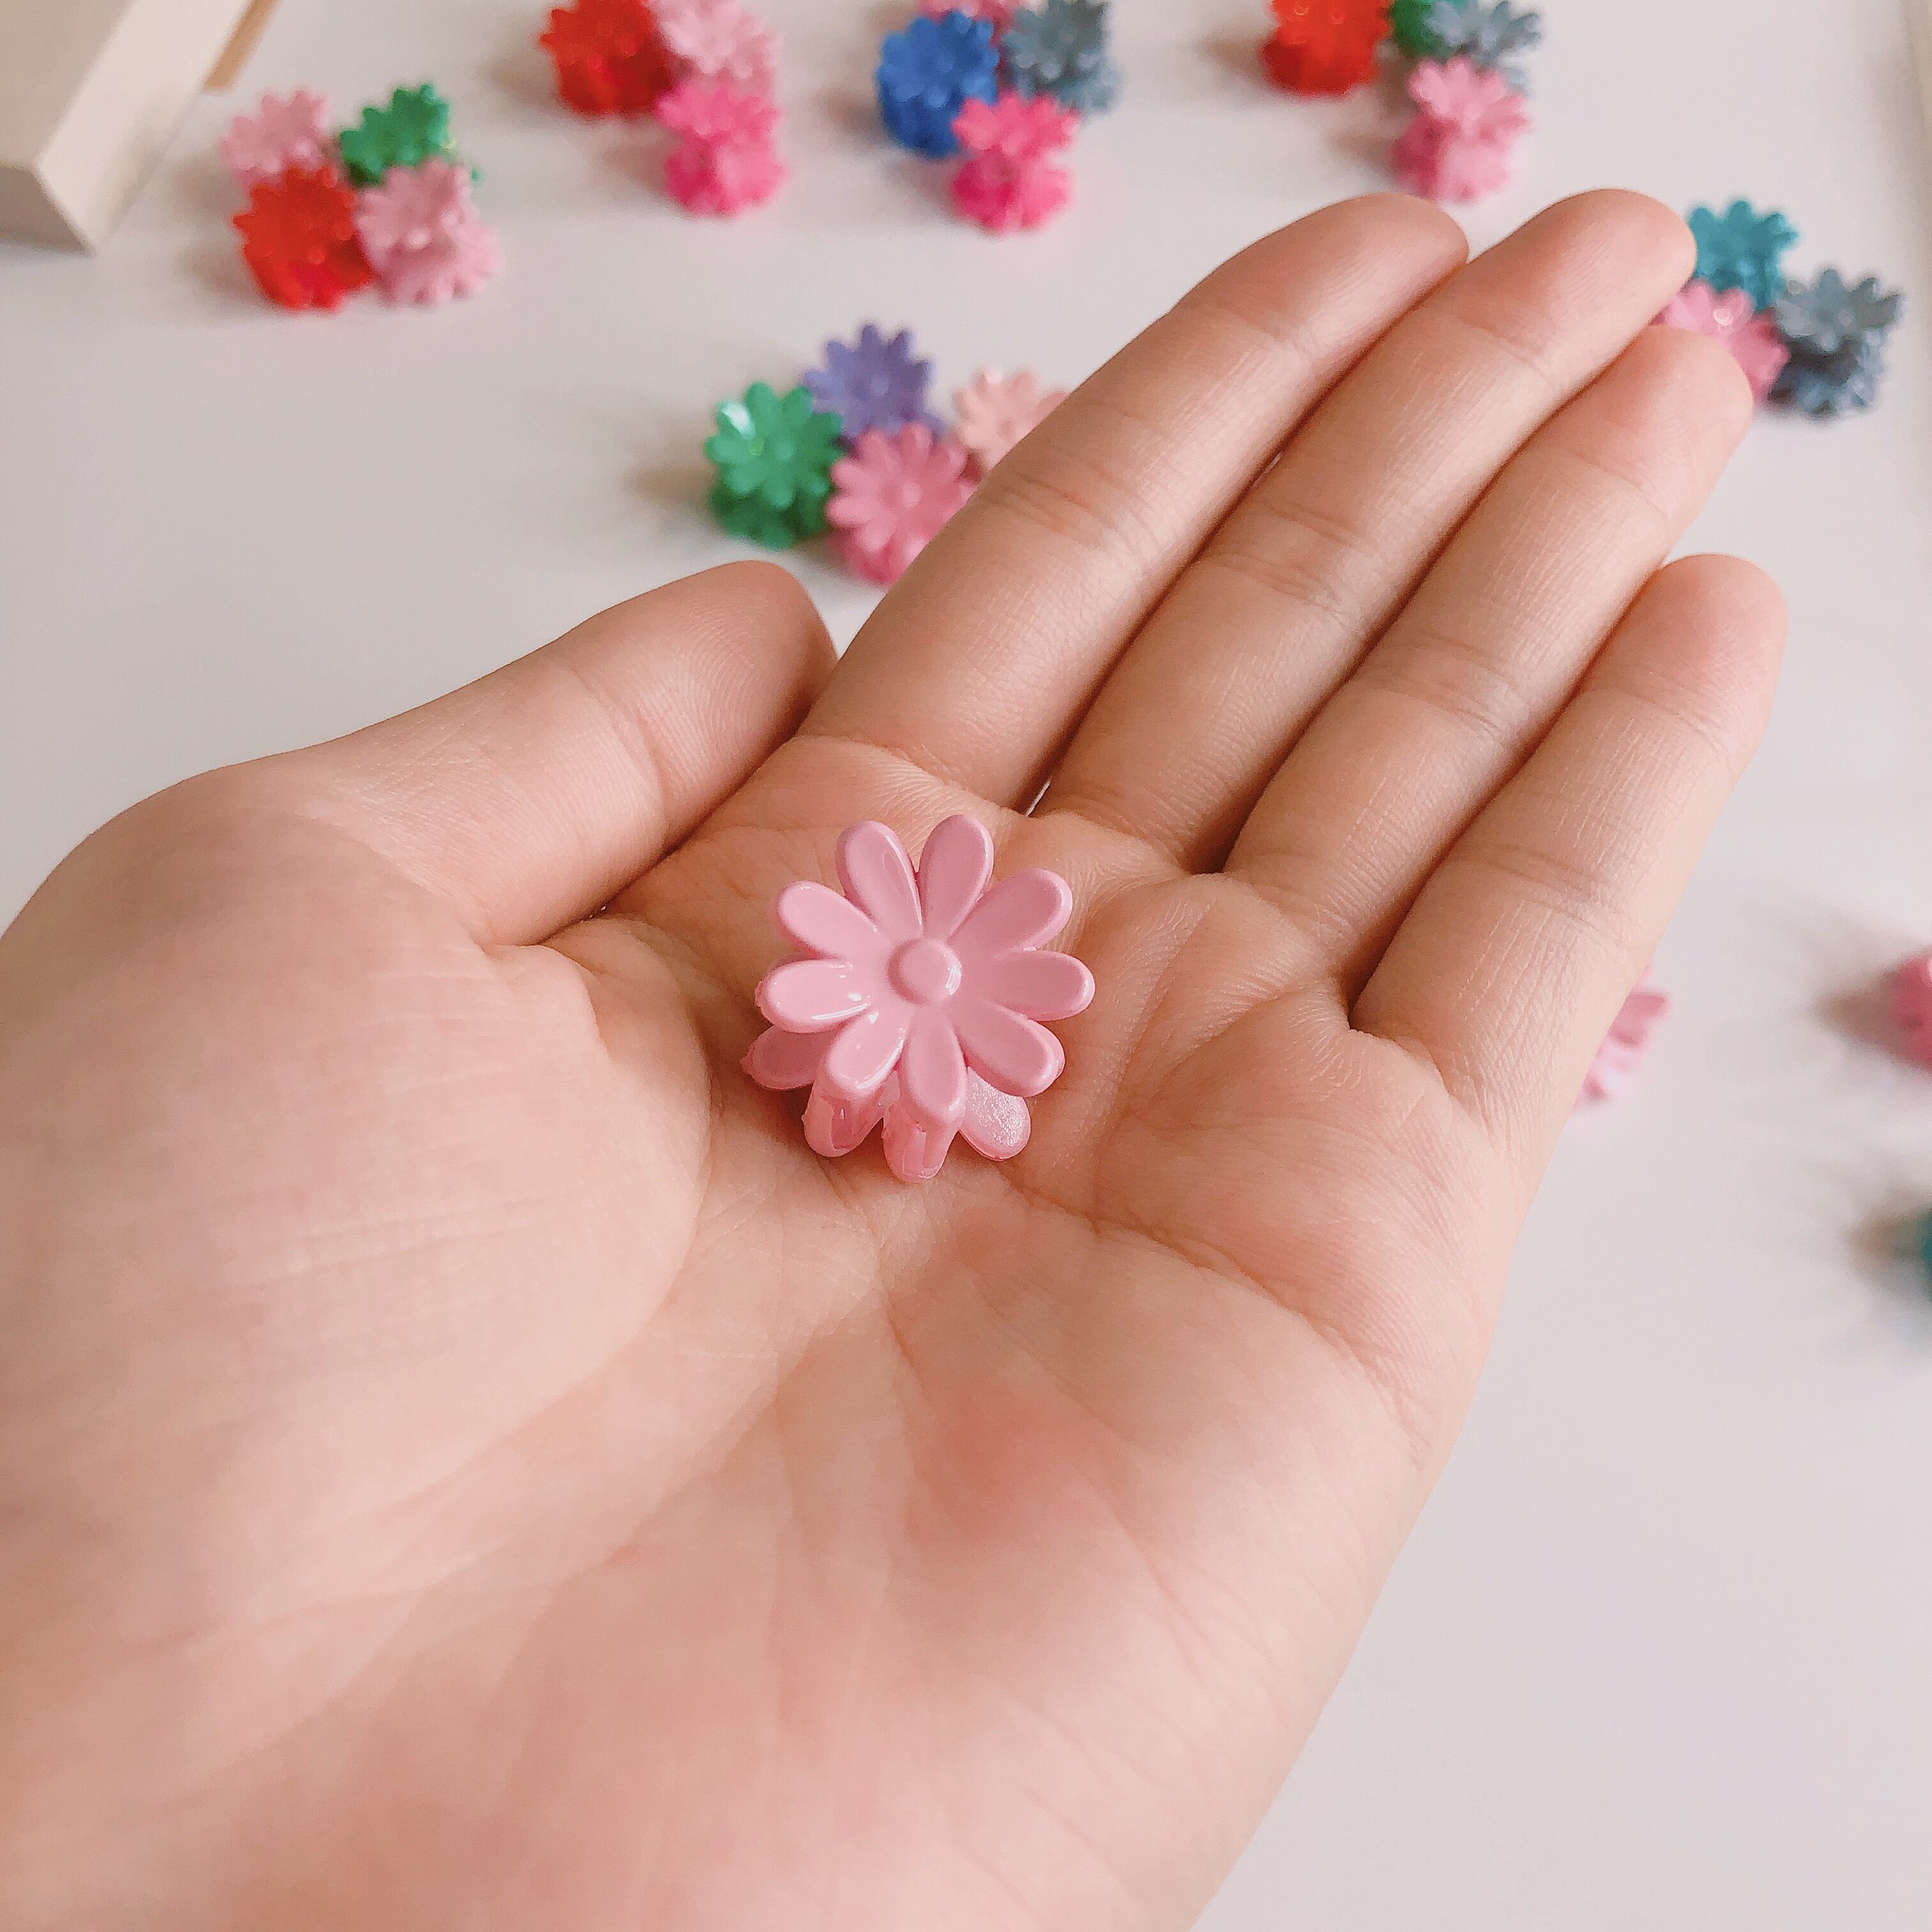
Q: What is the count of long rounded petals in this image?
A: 9